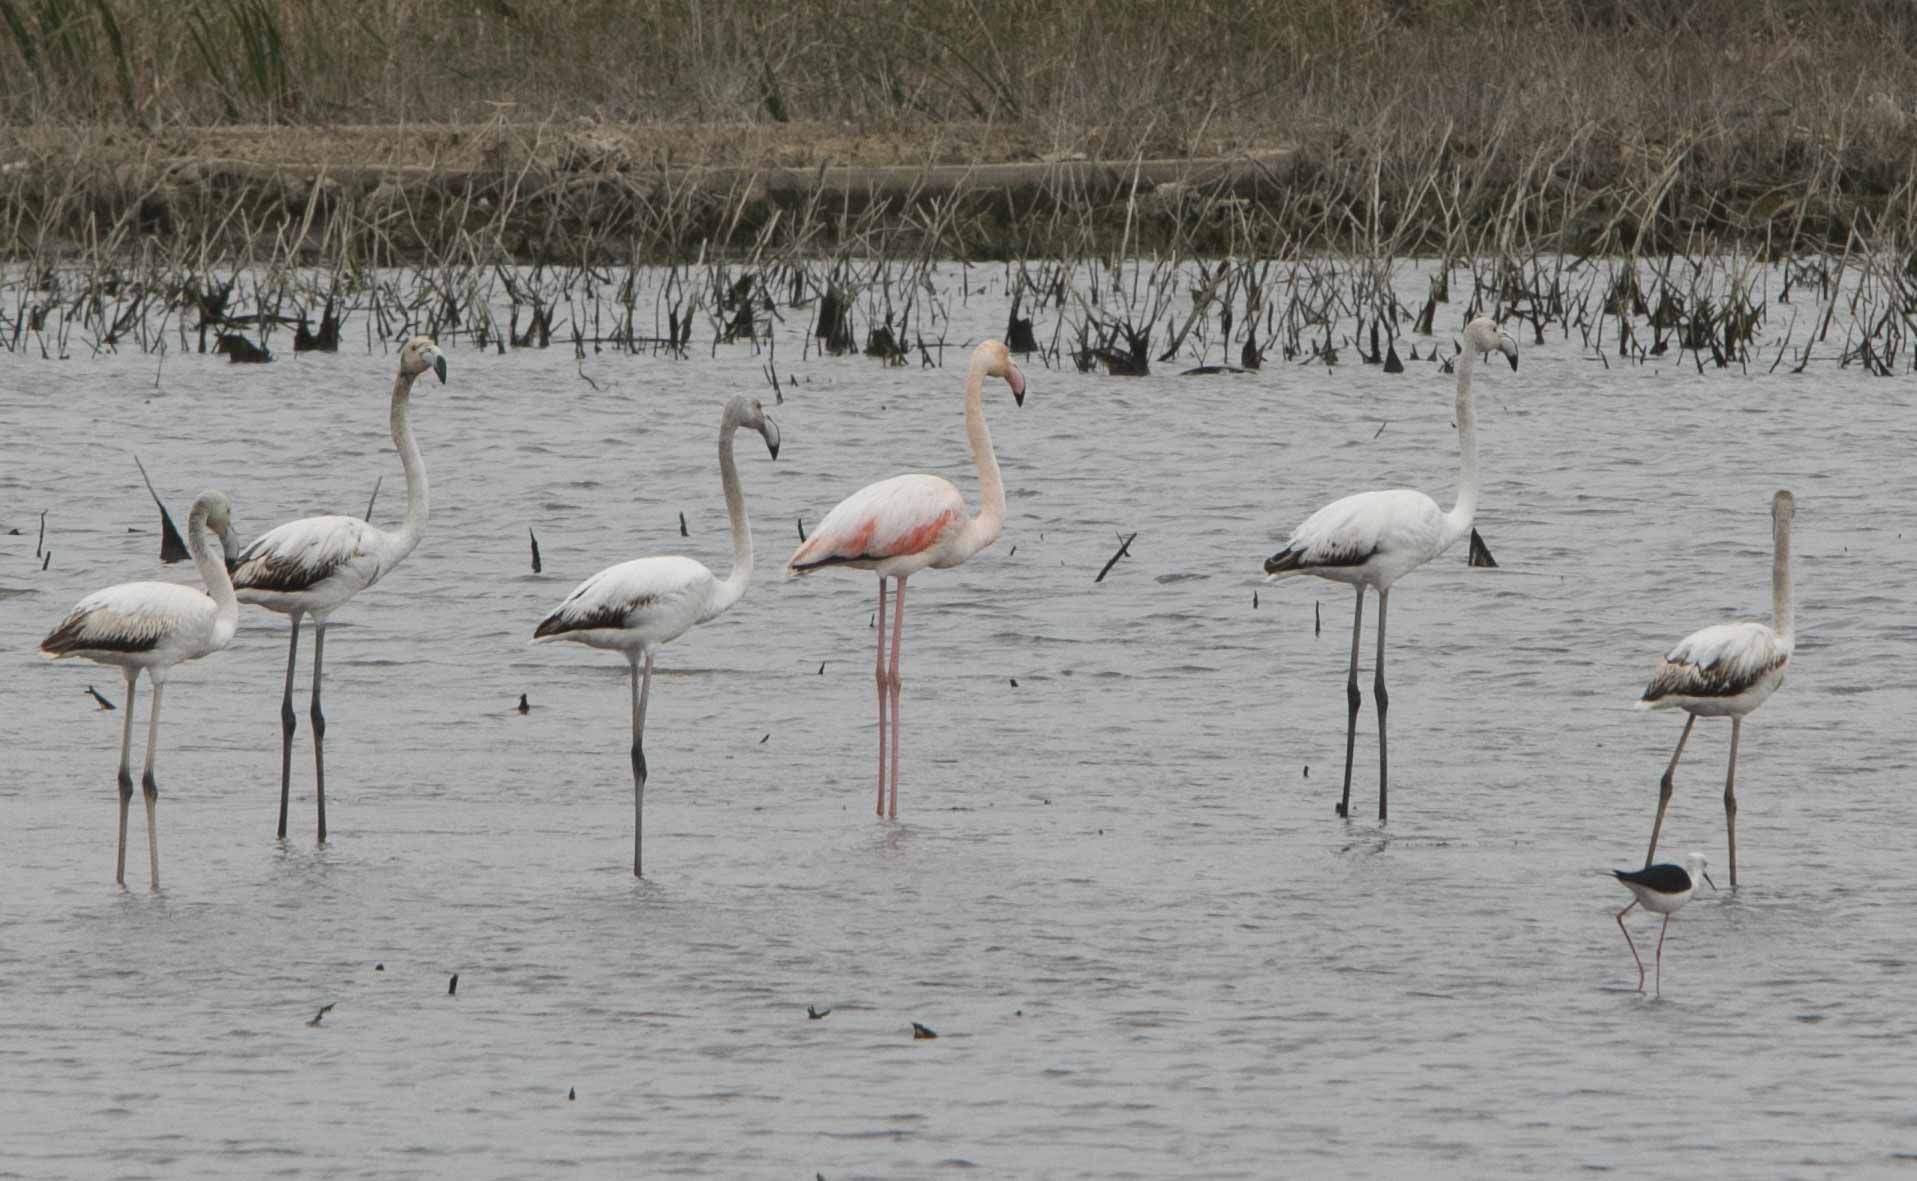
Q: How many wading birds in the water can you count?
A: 7